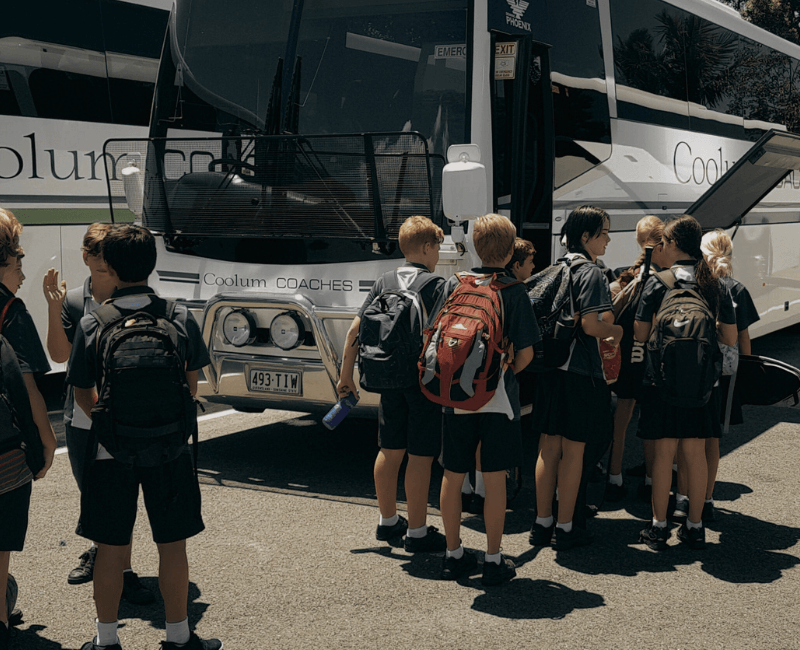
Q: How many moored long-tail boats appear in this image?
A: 0